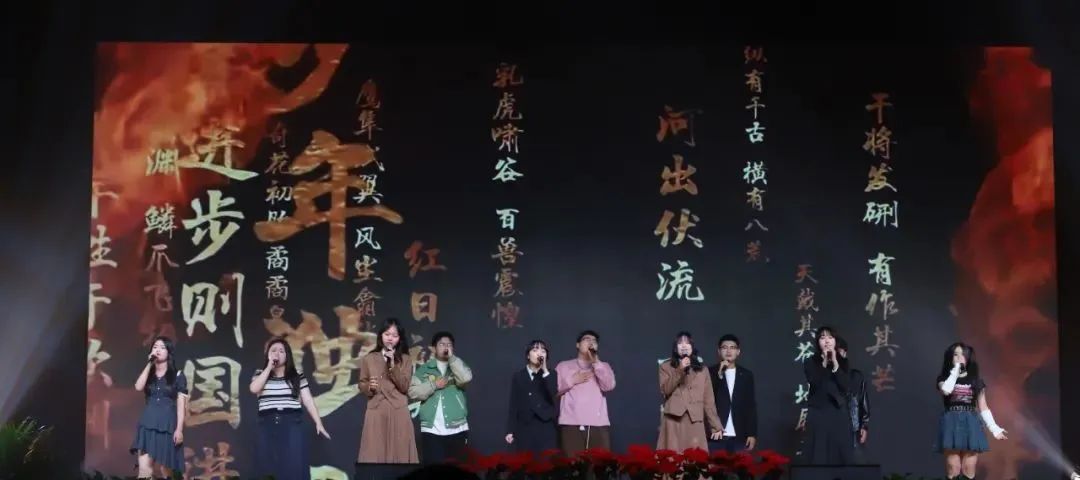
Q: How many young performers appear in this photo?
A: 11